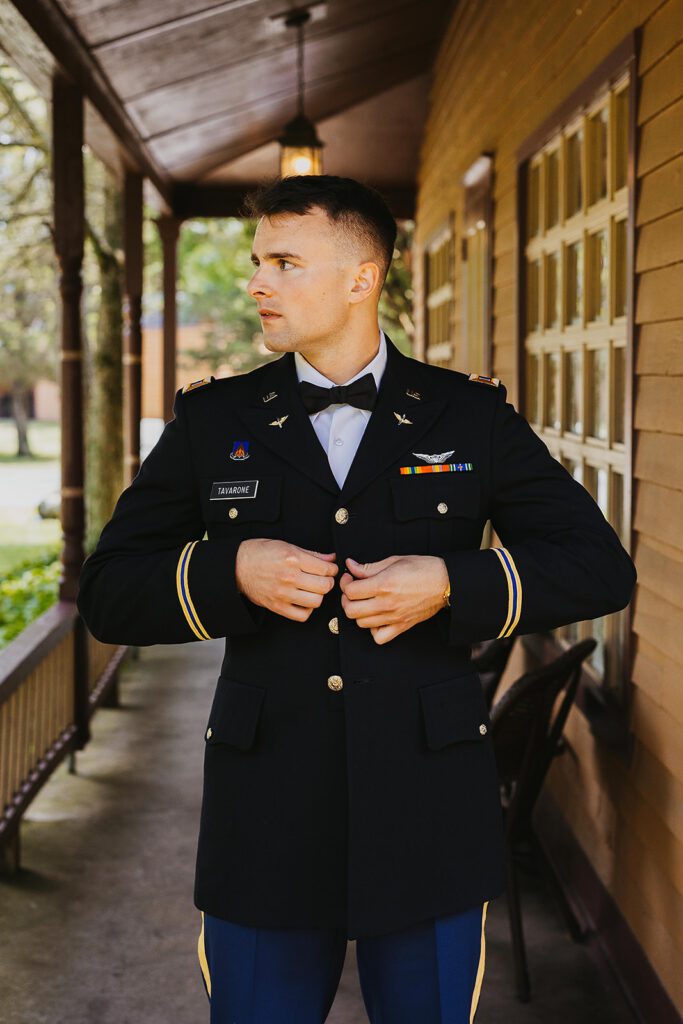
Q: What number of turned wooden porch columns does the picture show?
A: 3